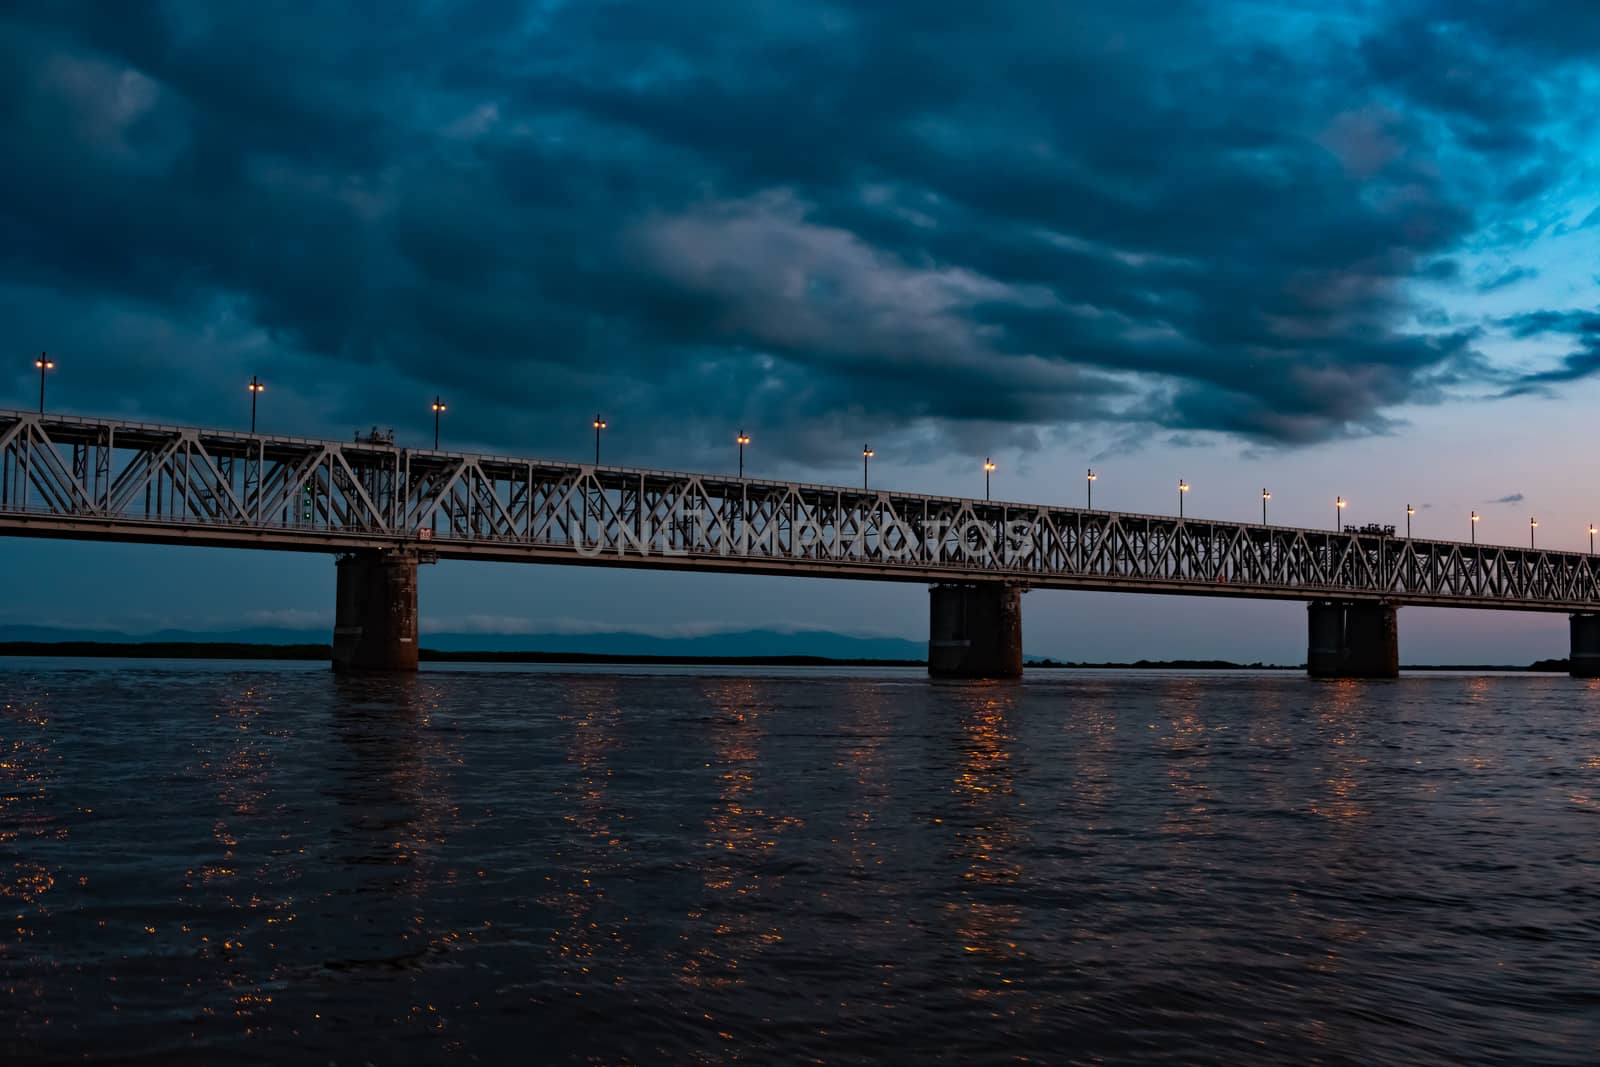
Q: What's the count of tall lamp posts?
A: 15